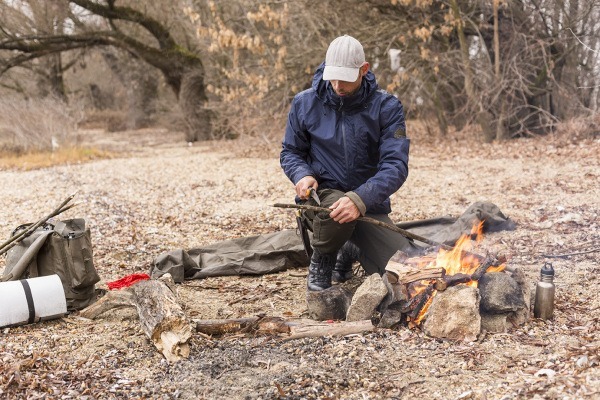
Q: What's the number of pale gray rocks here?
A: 2